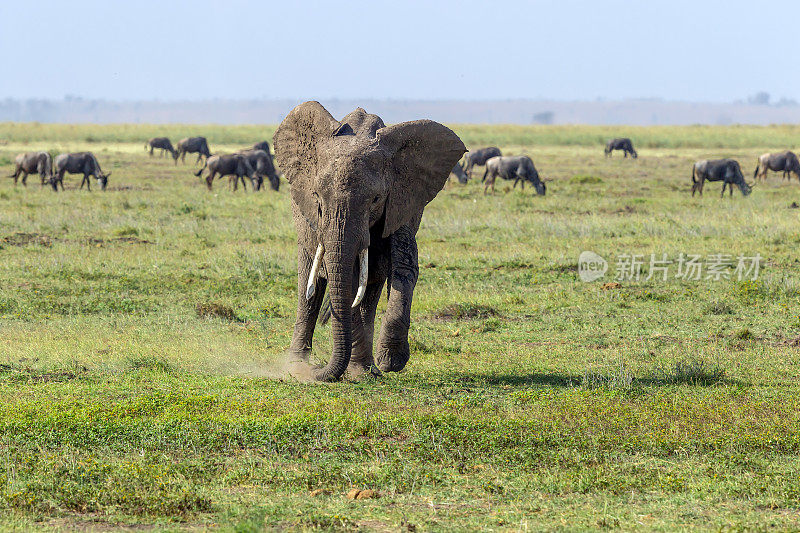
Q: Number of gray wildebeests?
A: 13